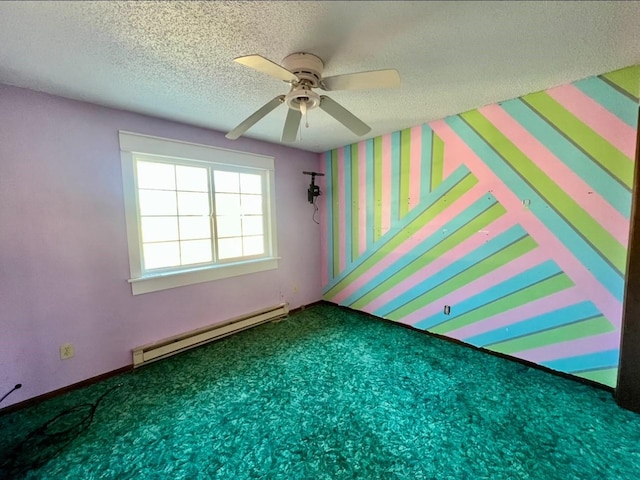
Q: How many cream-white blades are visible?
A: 5